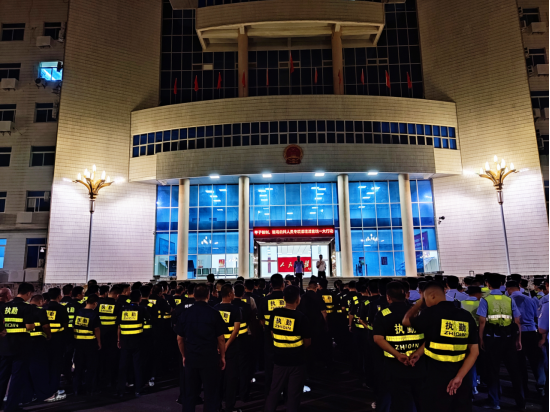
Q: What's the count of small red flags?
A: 11